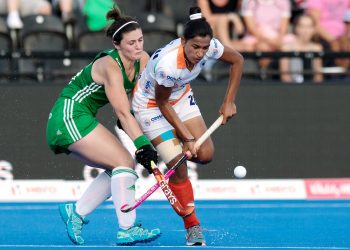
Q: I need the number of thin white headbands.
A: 1